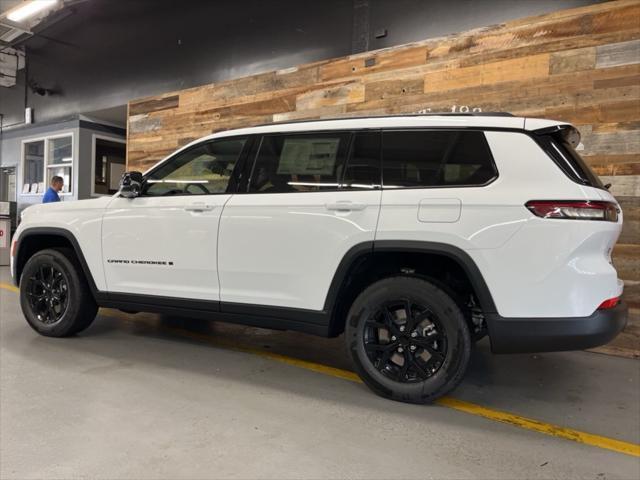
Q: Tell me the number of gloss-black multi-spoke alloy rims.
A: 2